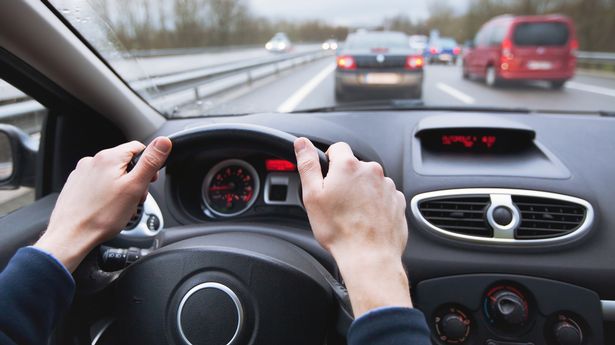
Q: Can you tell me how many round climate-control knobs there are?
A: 3